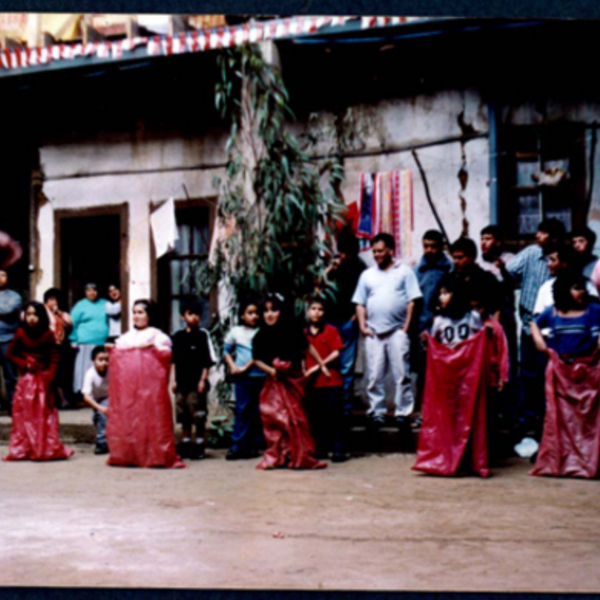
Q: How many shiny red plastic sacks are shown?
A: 5